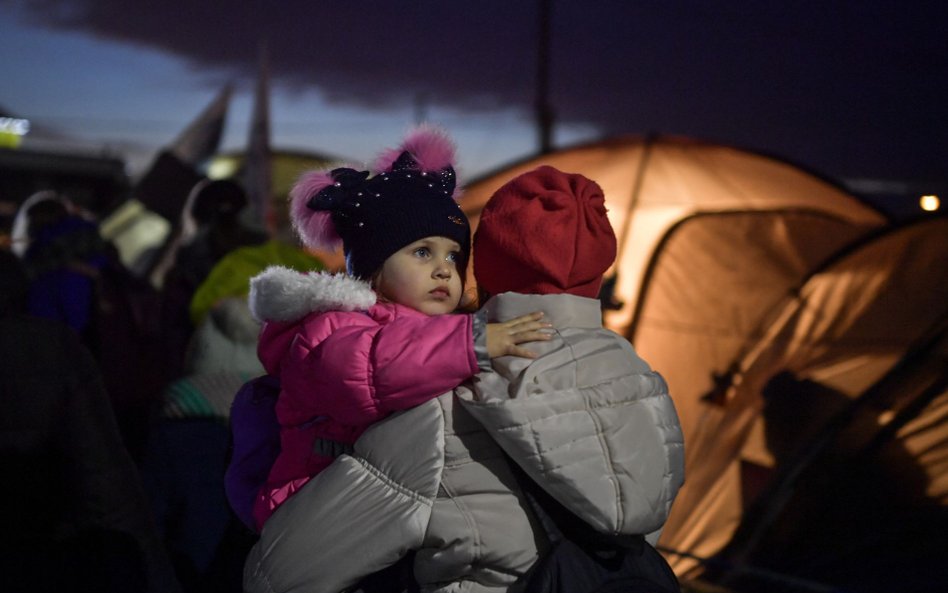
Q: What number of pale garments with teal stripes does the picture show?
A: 1